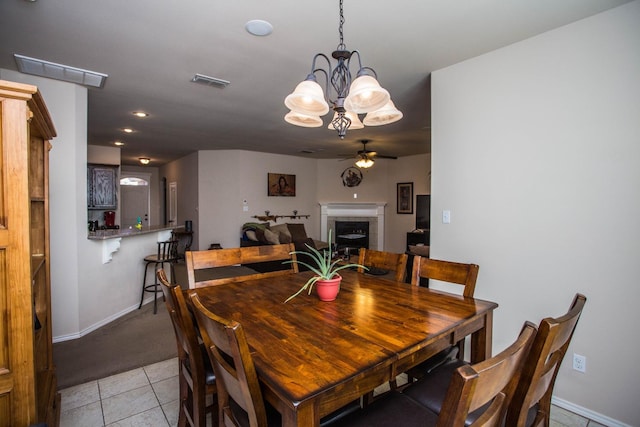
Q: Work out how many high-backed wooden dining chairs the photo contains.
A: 6